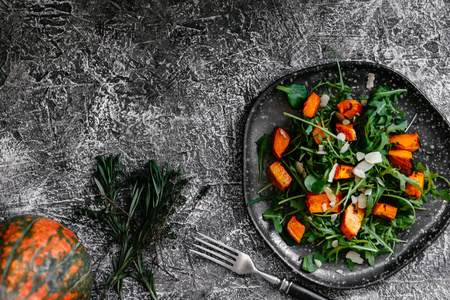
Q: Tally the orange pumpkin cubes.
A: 14